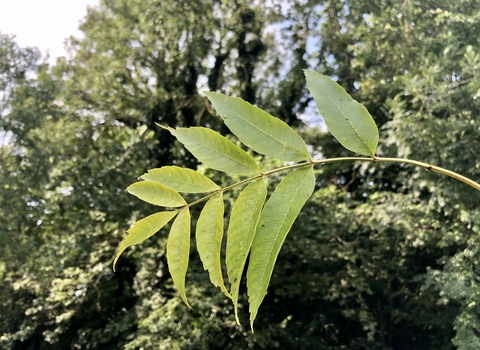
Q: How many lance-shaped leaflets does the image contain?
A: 10